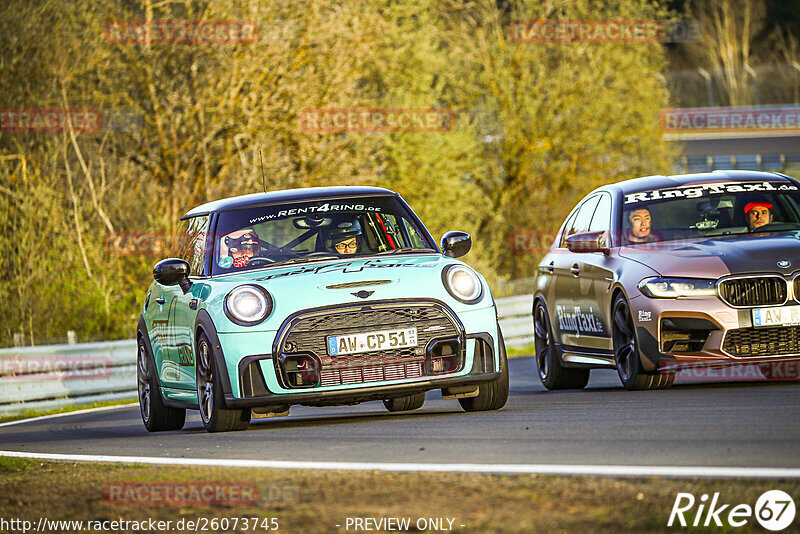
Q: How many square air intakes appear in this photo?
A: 2